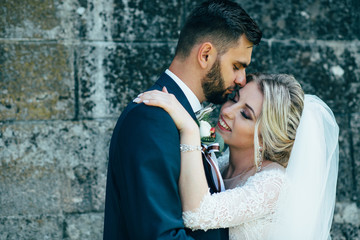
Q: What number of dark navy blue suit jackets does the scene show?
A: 1